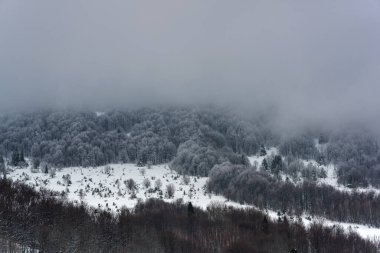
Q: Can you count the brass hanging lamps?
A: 0